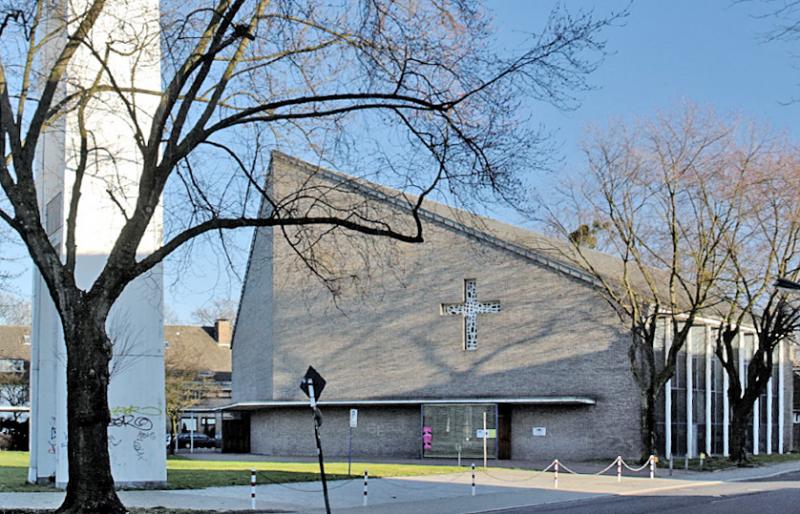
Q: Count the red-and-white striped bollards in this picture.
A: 6